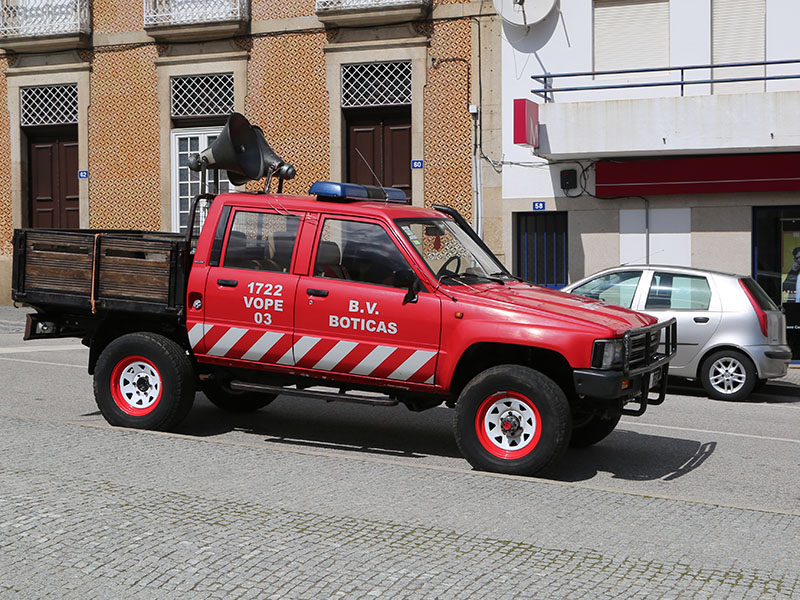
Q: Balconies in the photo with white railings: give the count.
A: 3